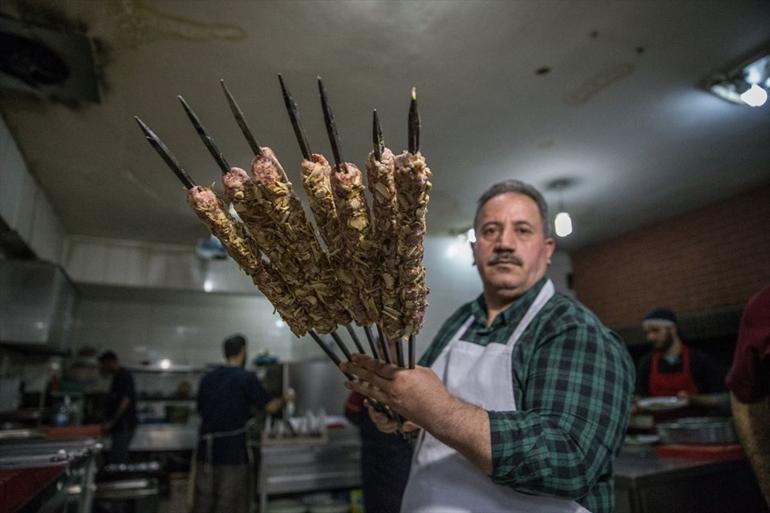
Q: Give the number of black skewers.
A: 7